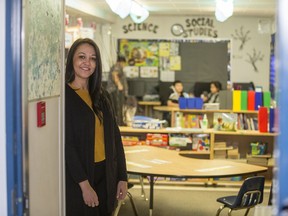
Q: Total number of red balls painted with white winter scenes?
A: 0